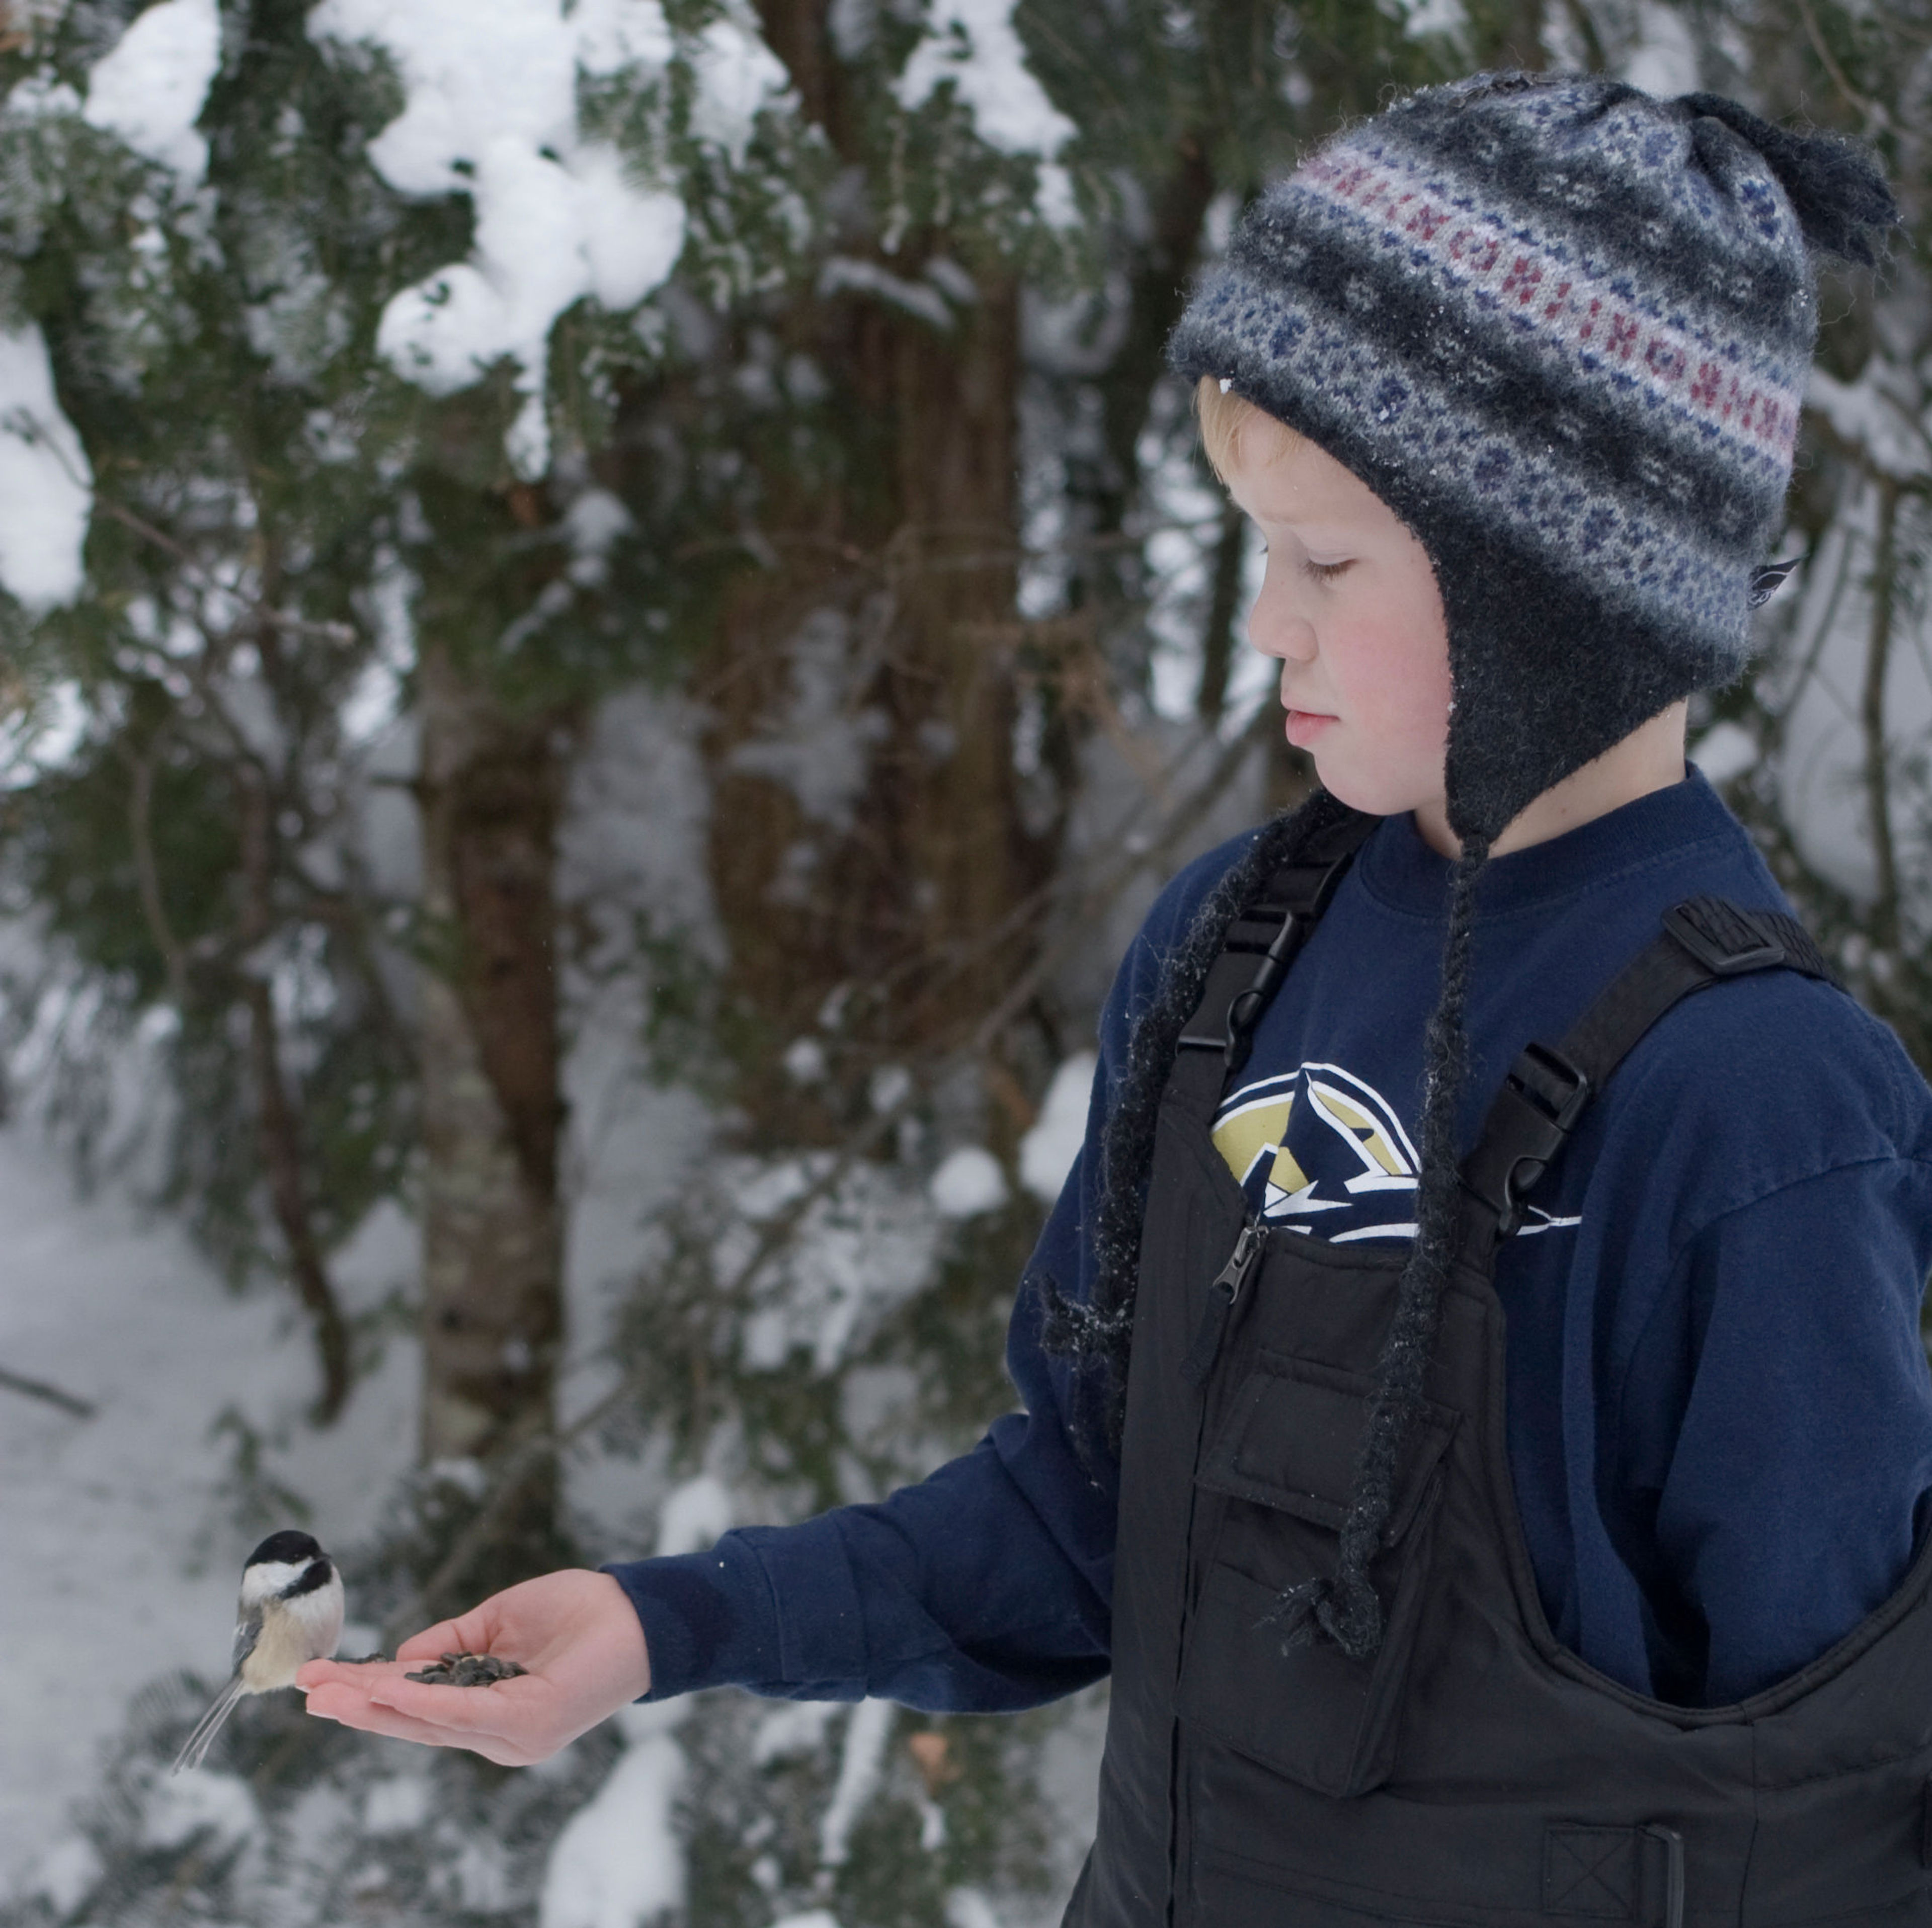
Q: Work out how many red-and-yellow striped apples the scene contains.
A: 0